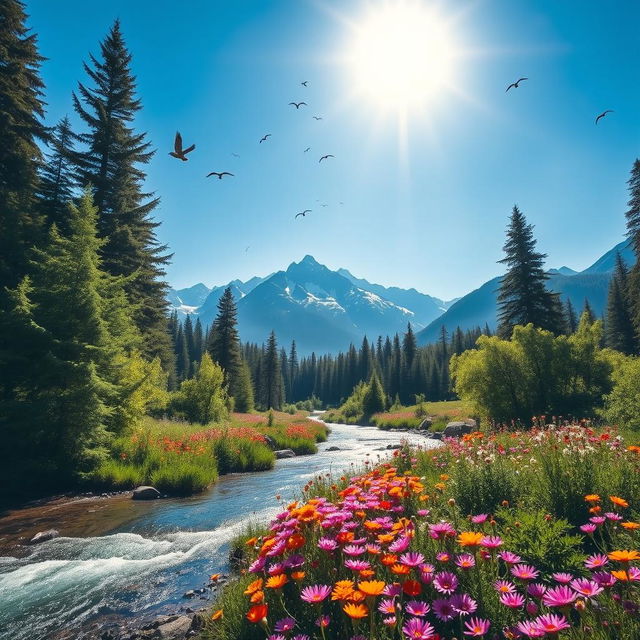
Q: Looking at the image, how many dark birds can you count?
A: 11